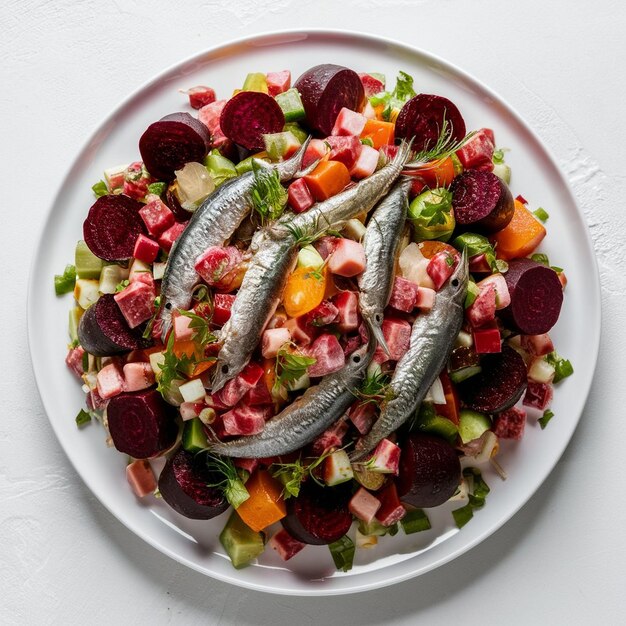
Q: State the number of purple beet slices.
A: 13